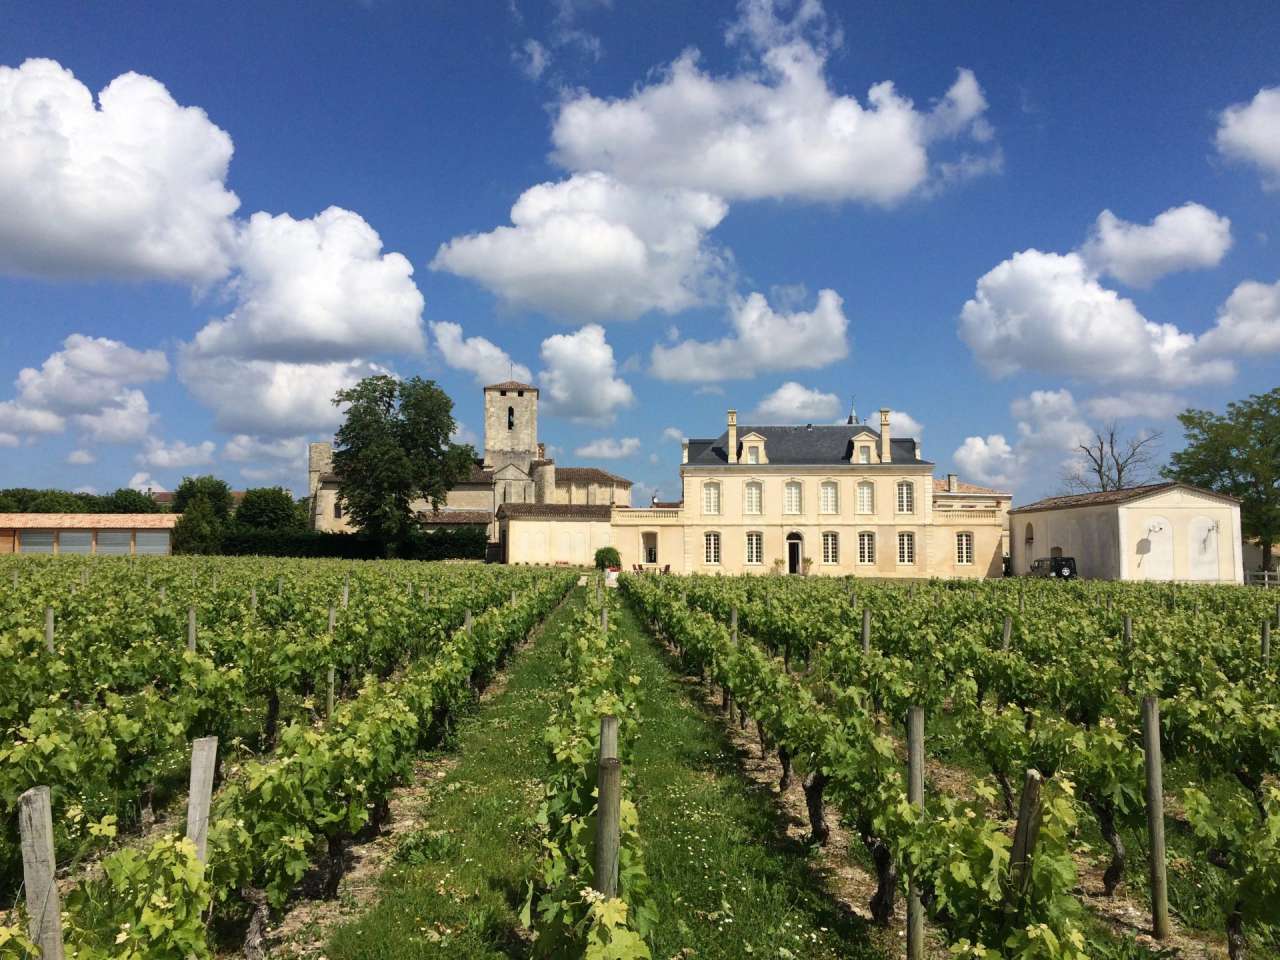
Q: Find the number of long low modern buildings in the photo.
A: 1